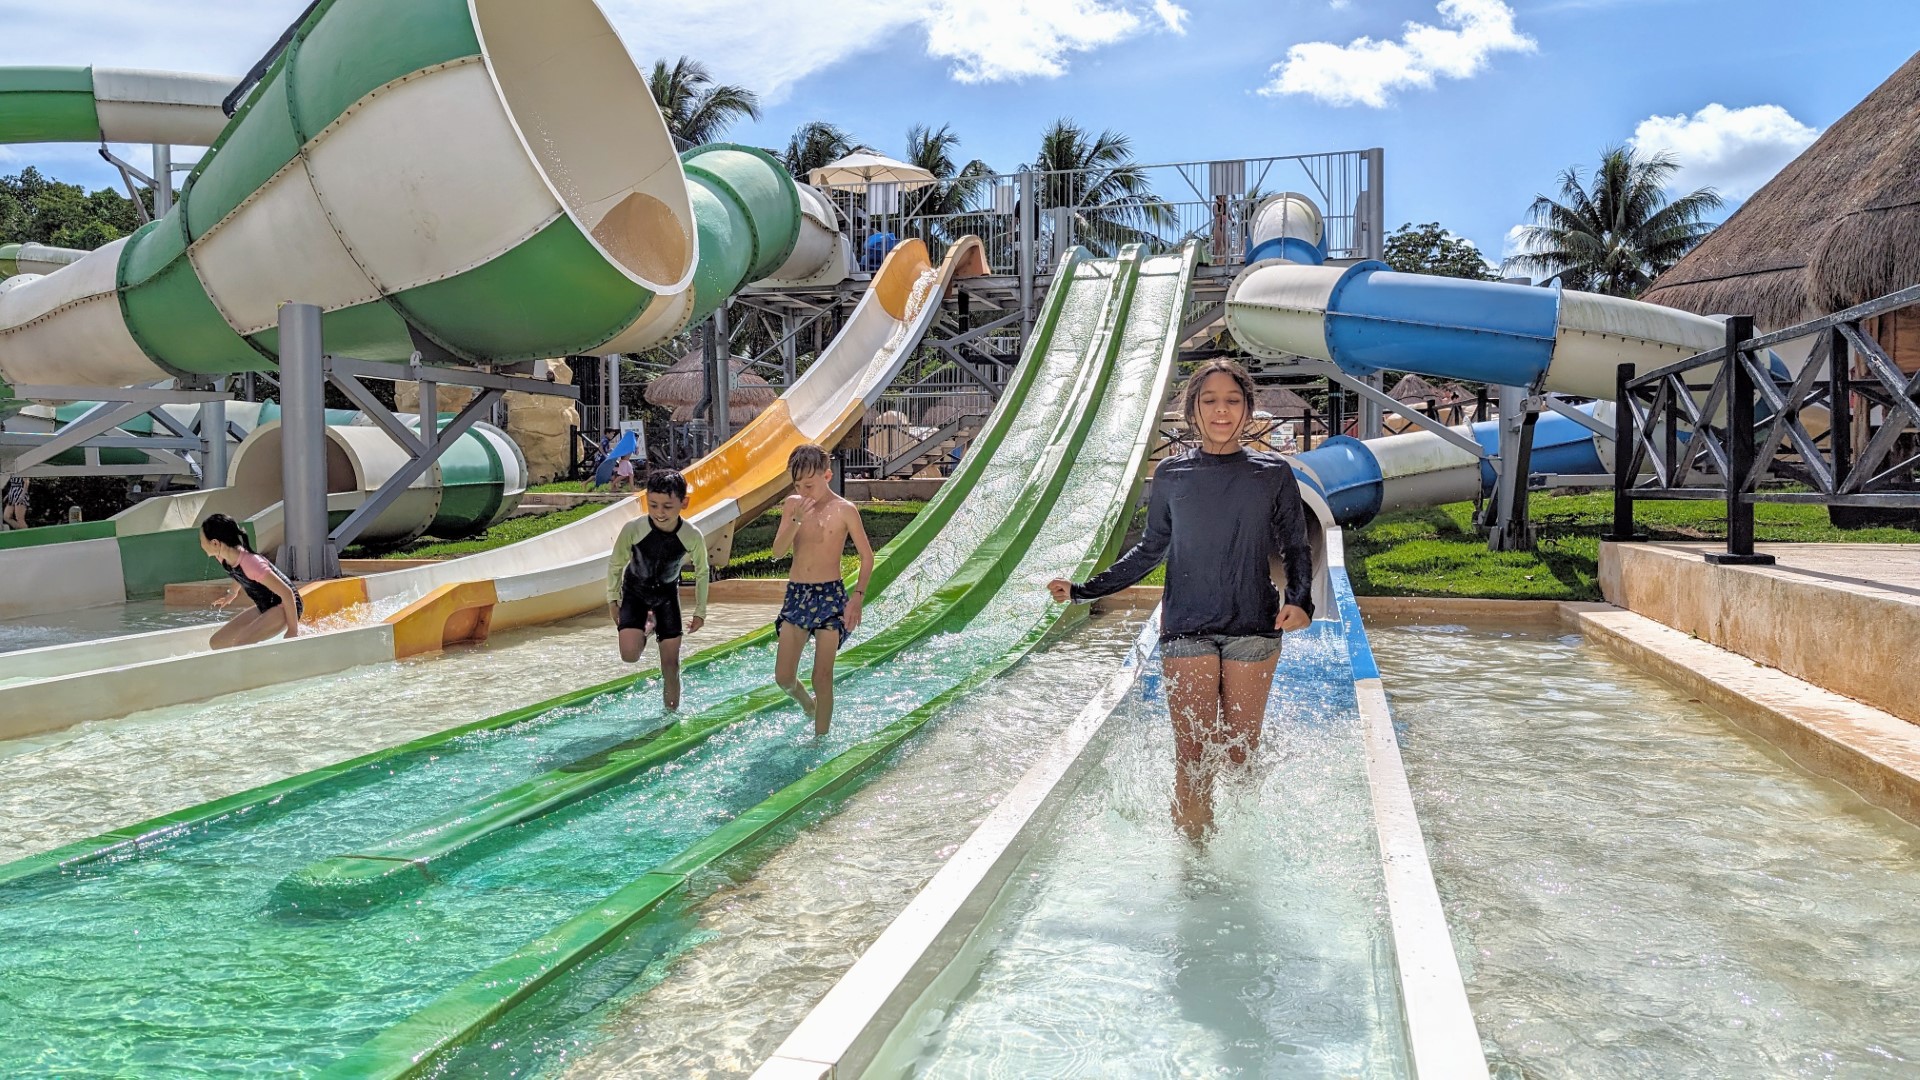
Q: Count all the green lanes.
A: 2